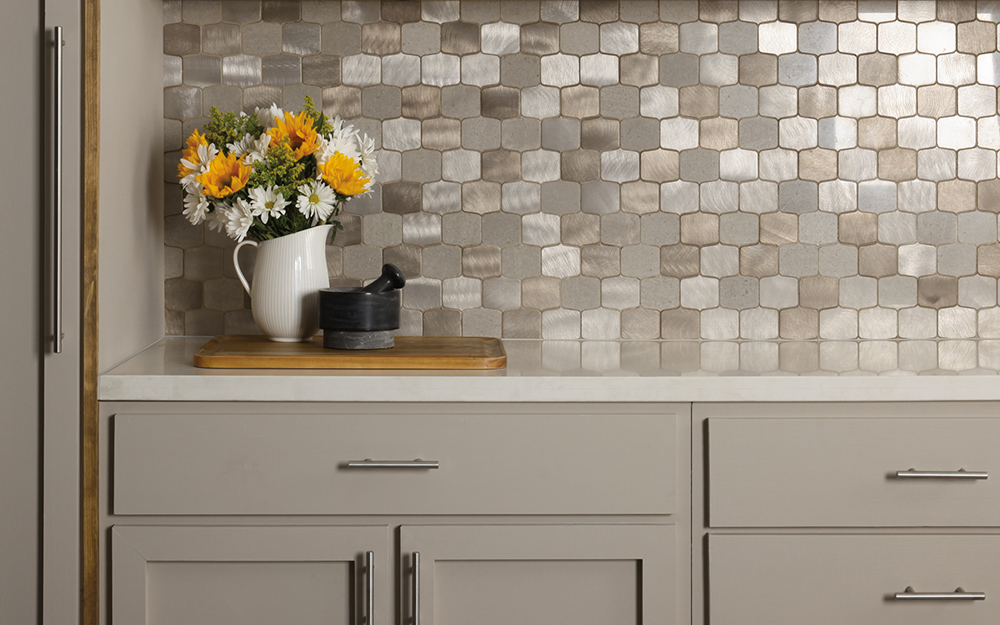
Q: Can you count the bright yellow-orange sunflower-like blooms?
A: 4